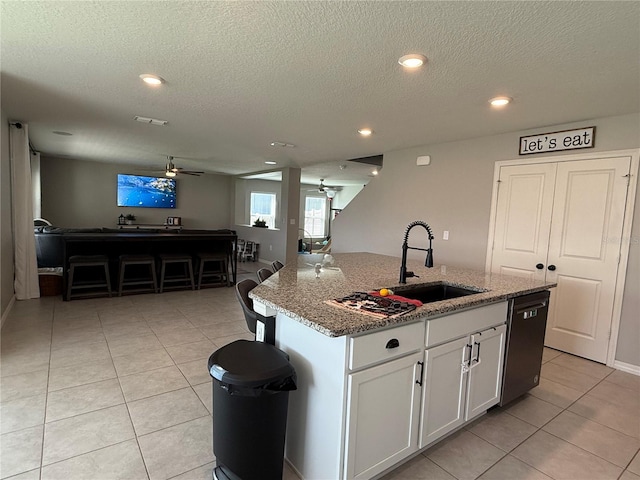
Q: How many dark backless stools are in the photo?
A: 4